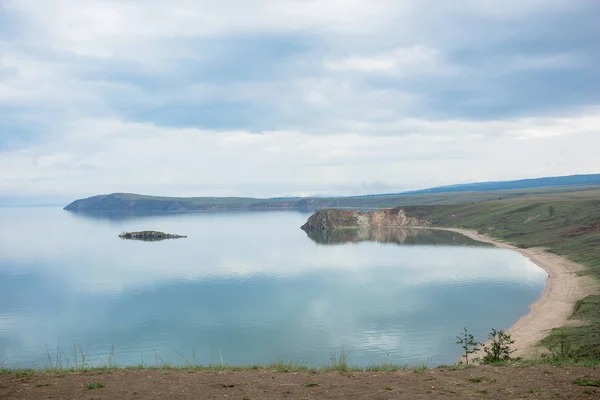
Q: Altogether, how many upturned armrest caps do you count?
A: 0